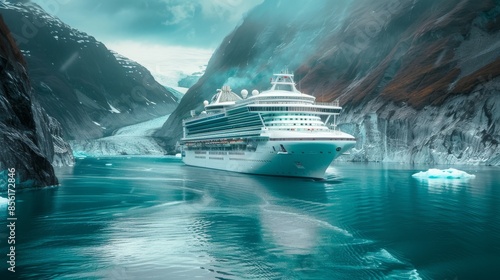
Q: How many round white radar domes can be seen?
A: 3